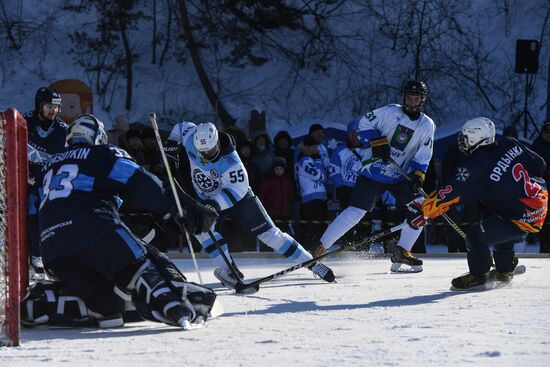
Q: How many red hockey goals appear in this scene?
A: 1